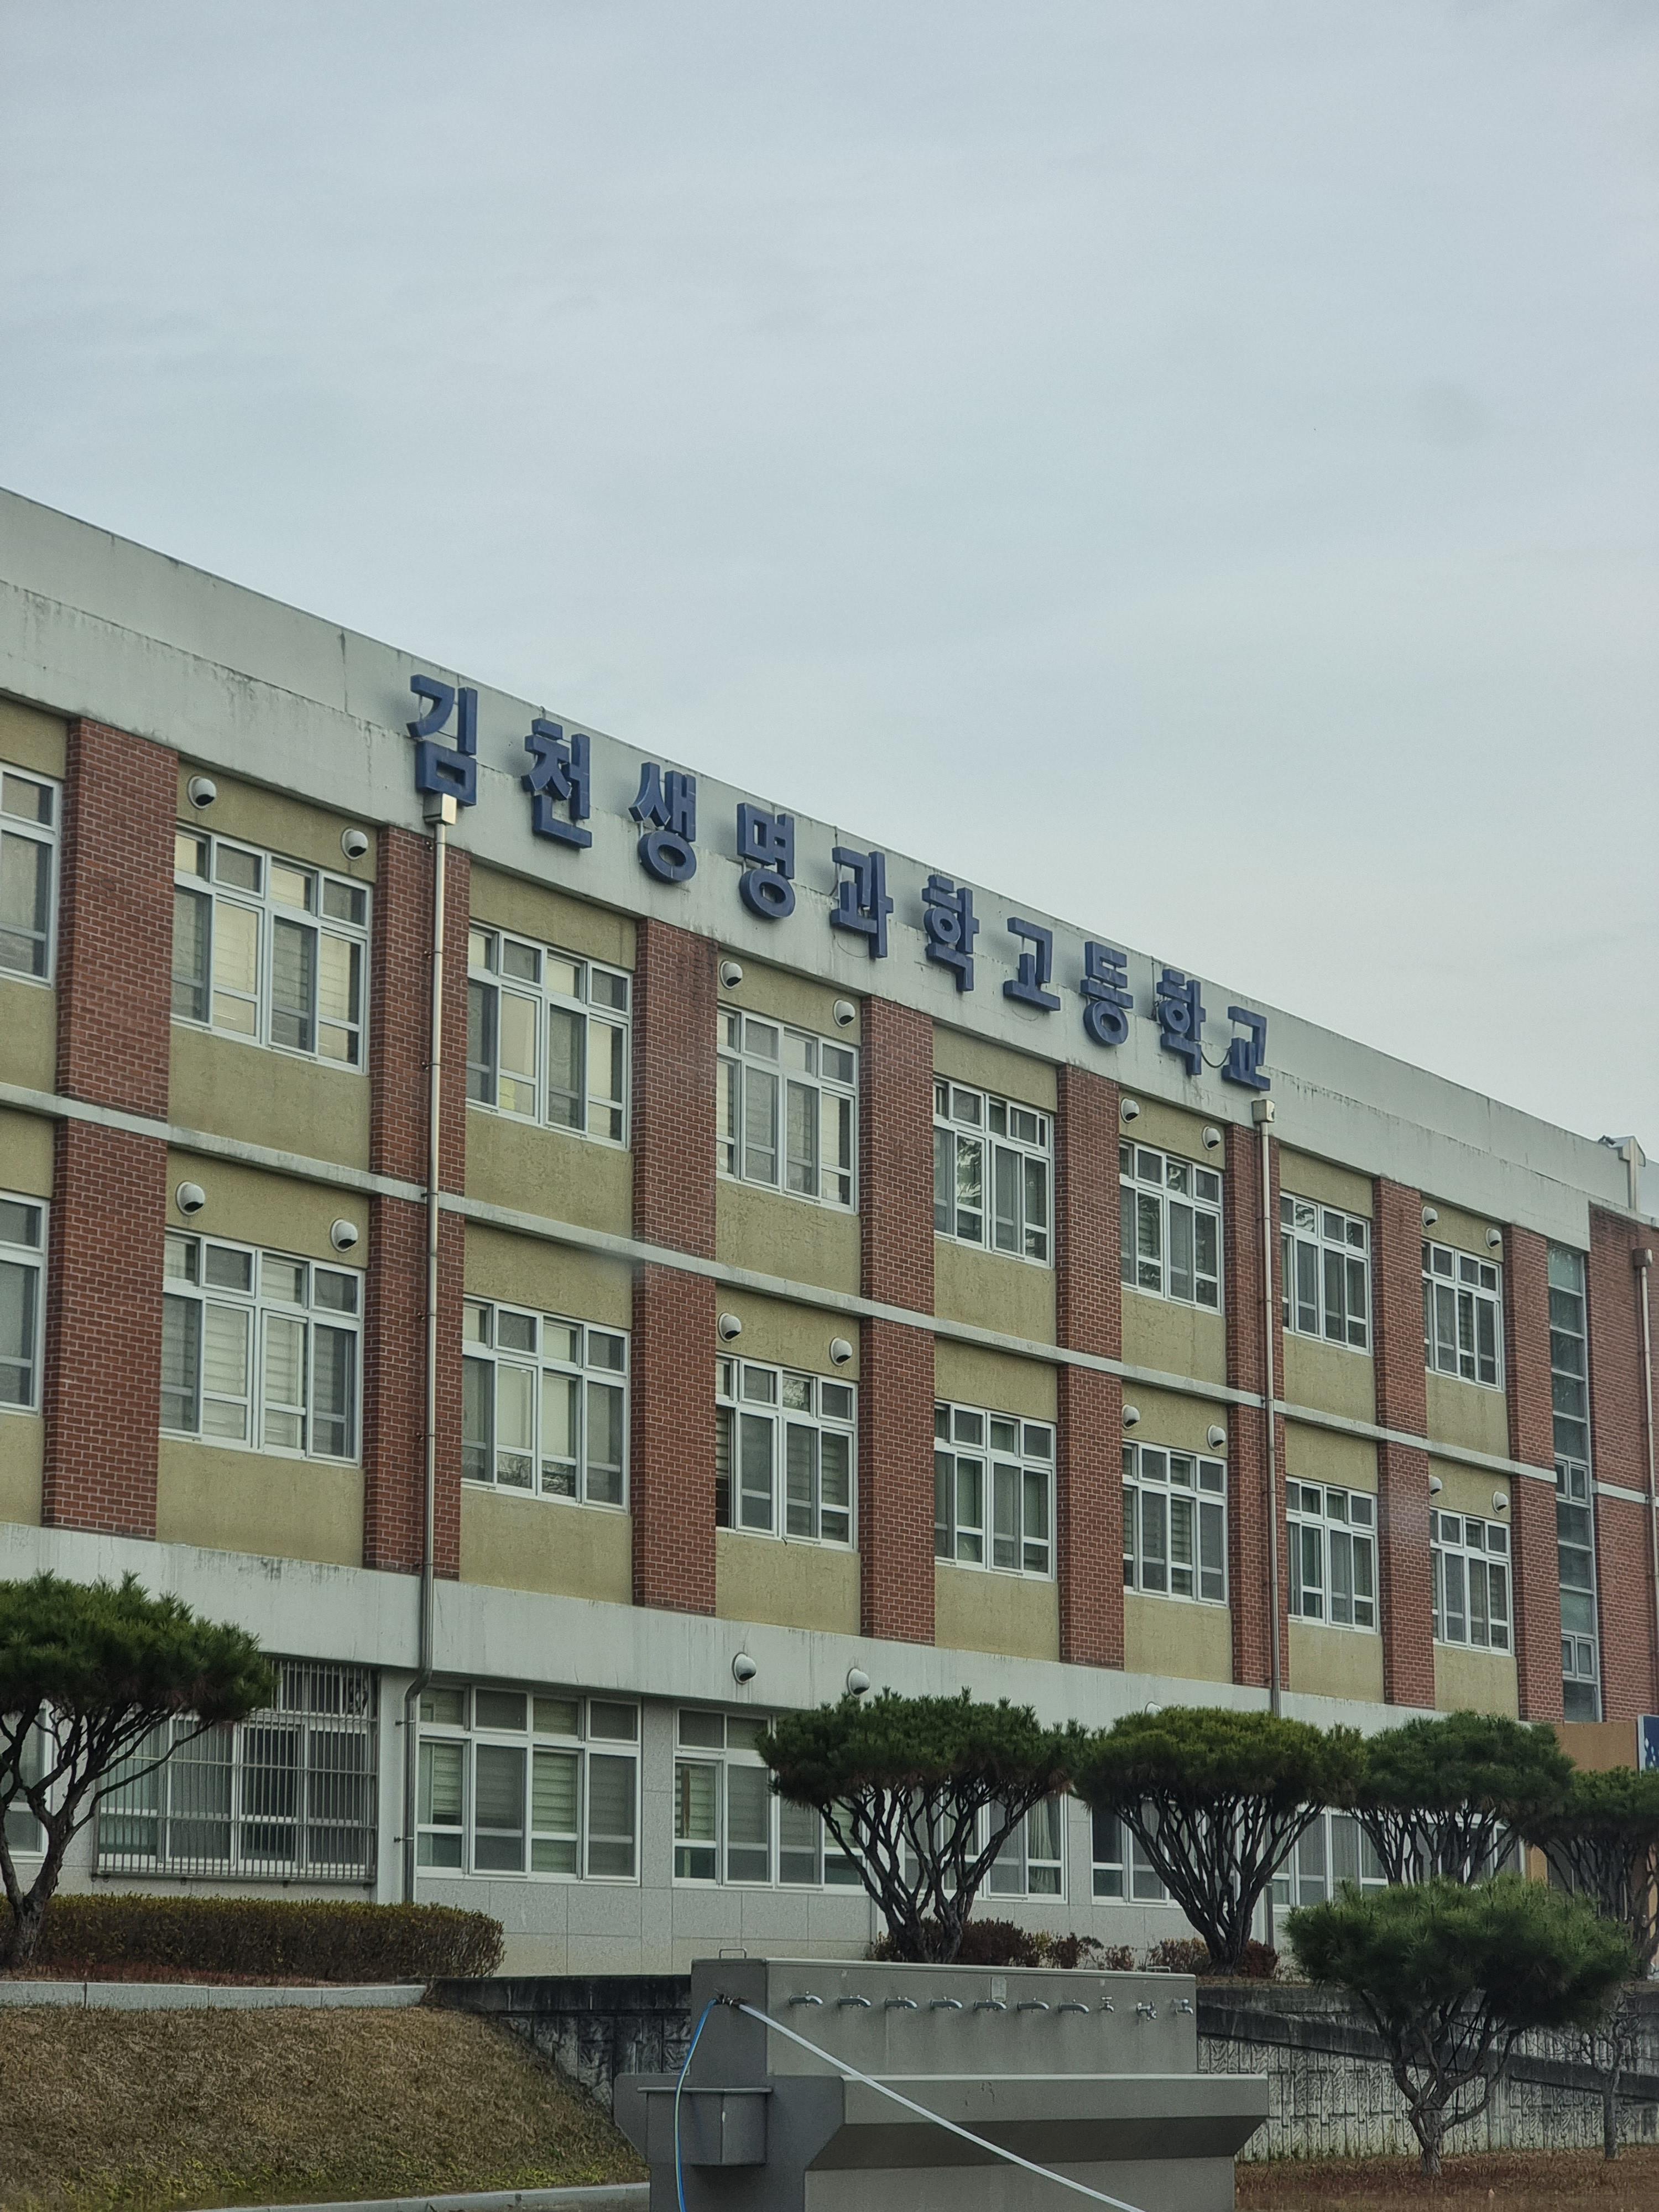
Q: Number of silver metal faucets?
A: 10